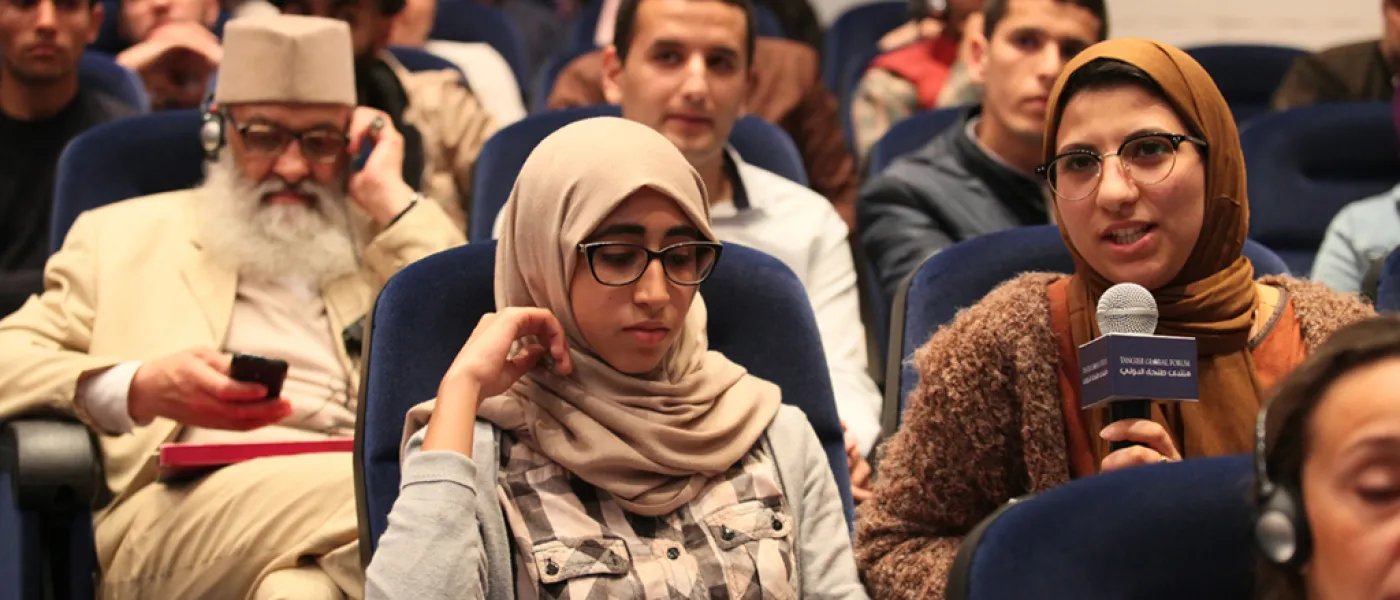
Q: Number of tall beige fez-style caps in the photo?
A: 1